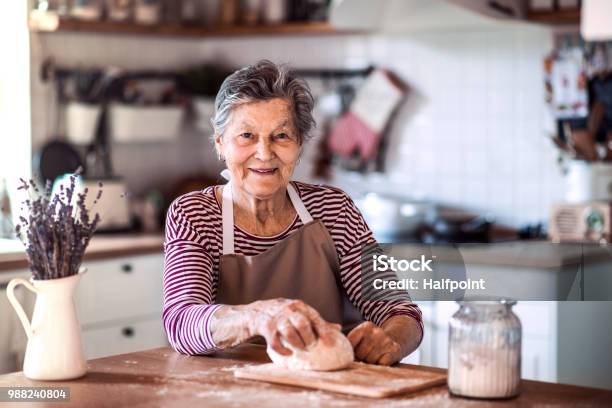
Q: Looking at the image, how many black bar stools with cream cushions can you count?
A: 0